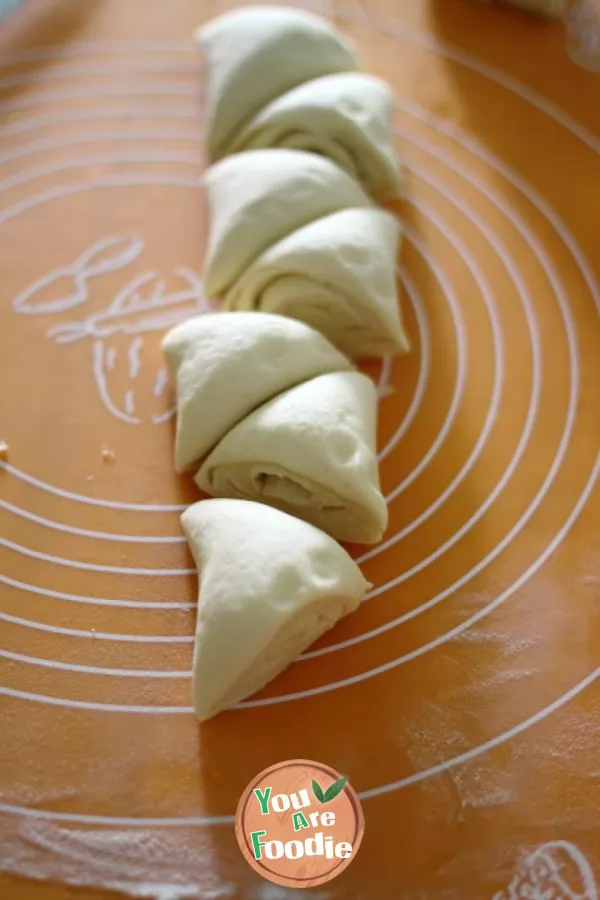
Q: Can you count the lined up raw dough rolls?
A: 7